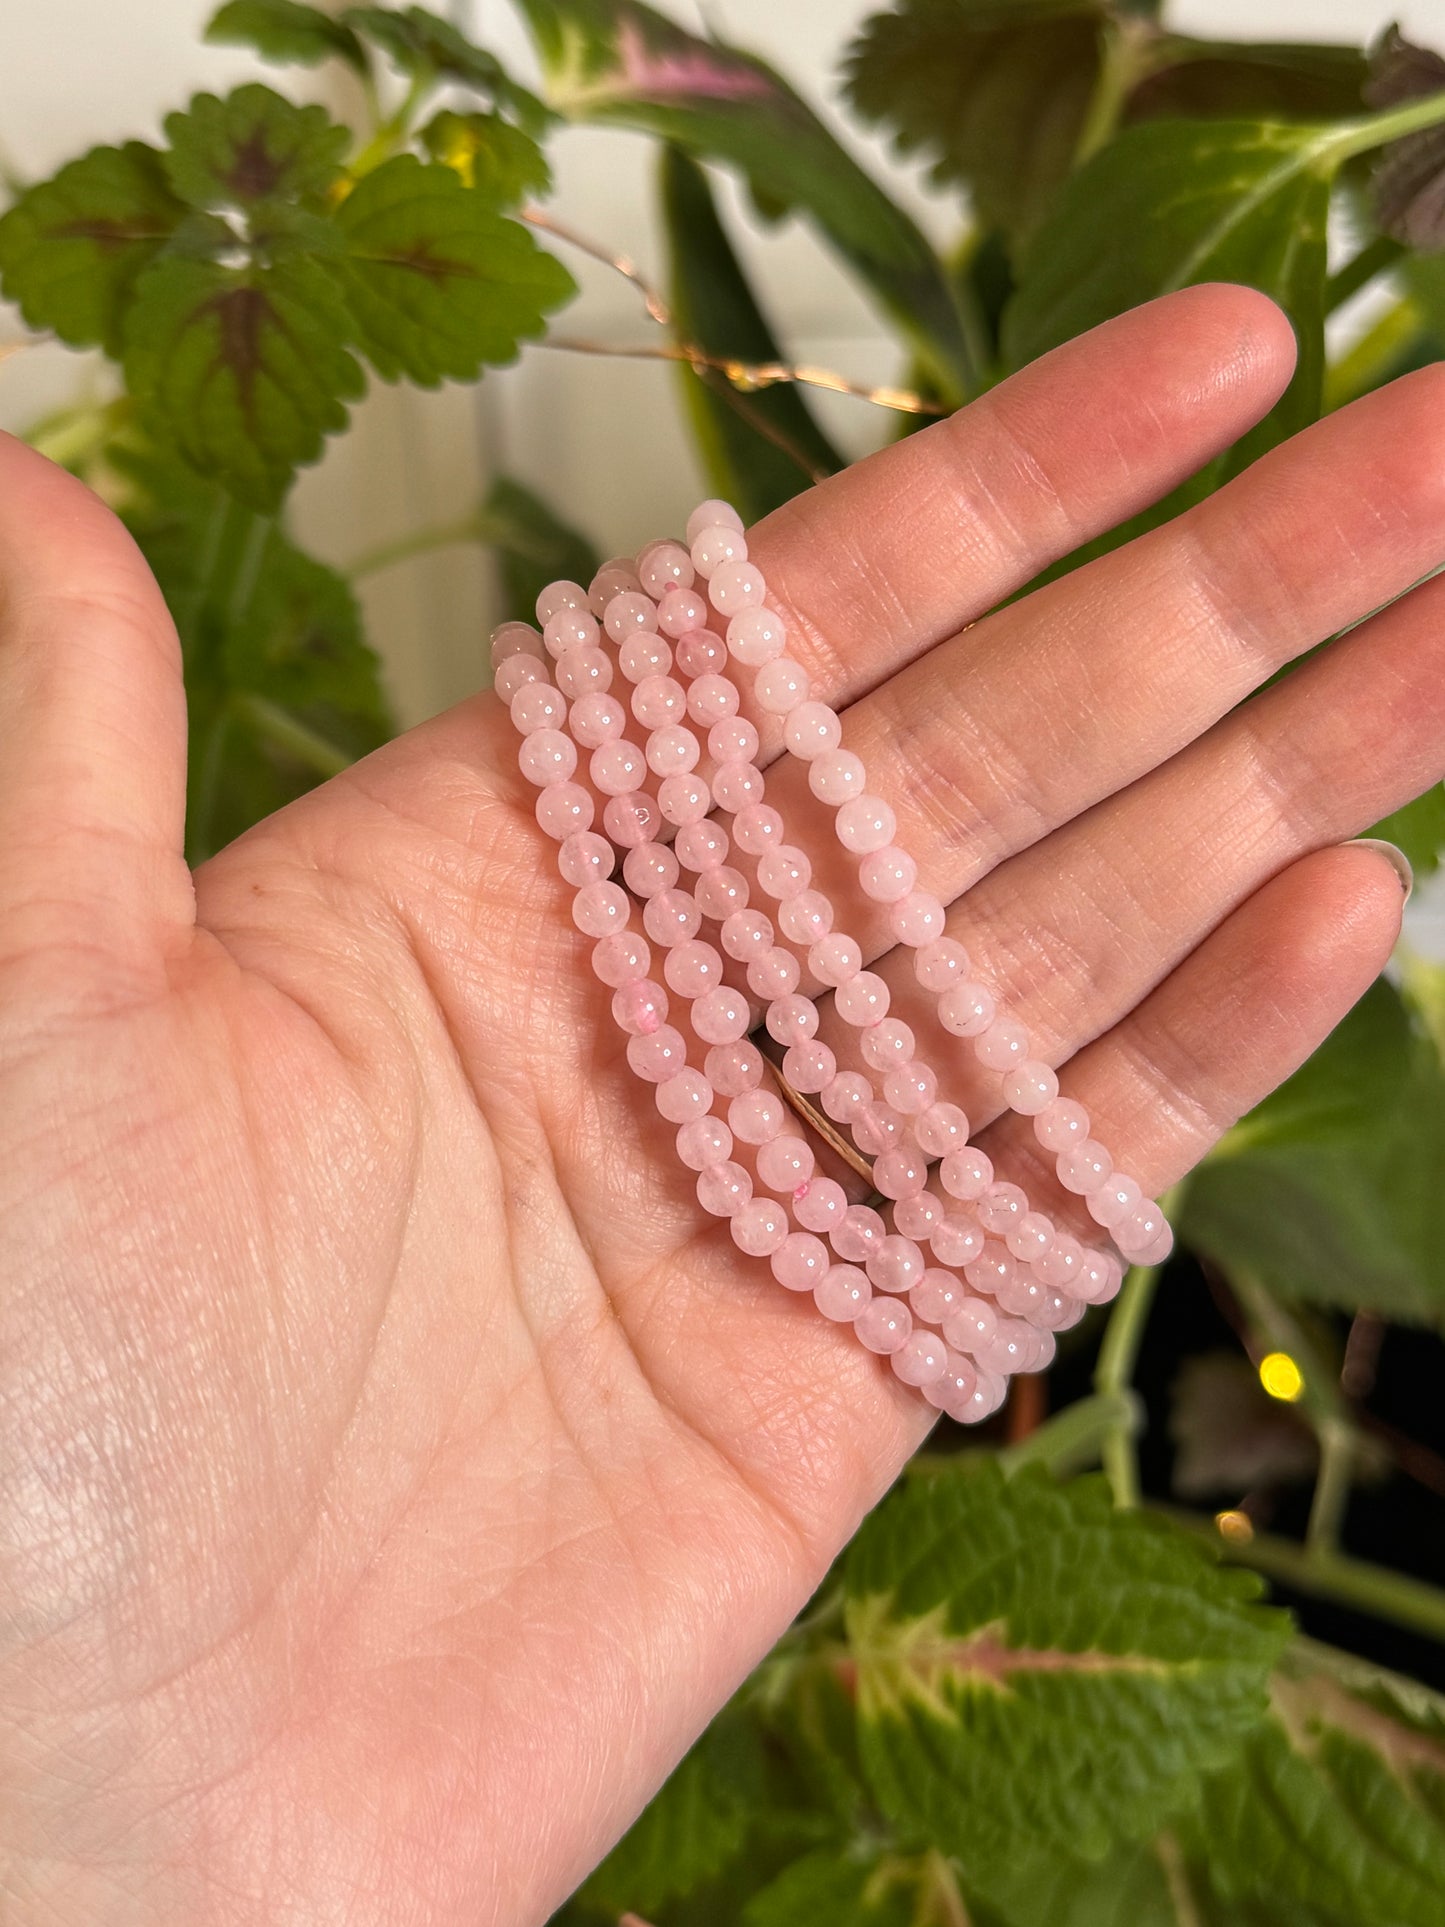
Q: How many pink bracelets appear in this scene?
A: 5